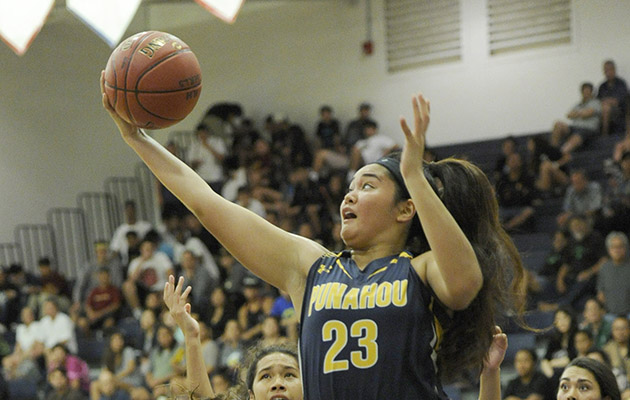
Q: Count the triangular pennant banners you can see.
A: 3